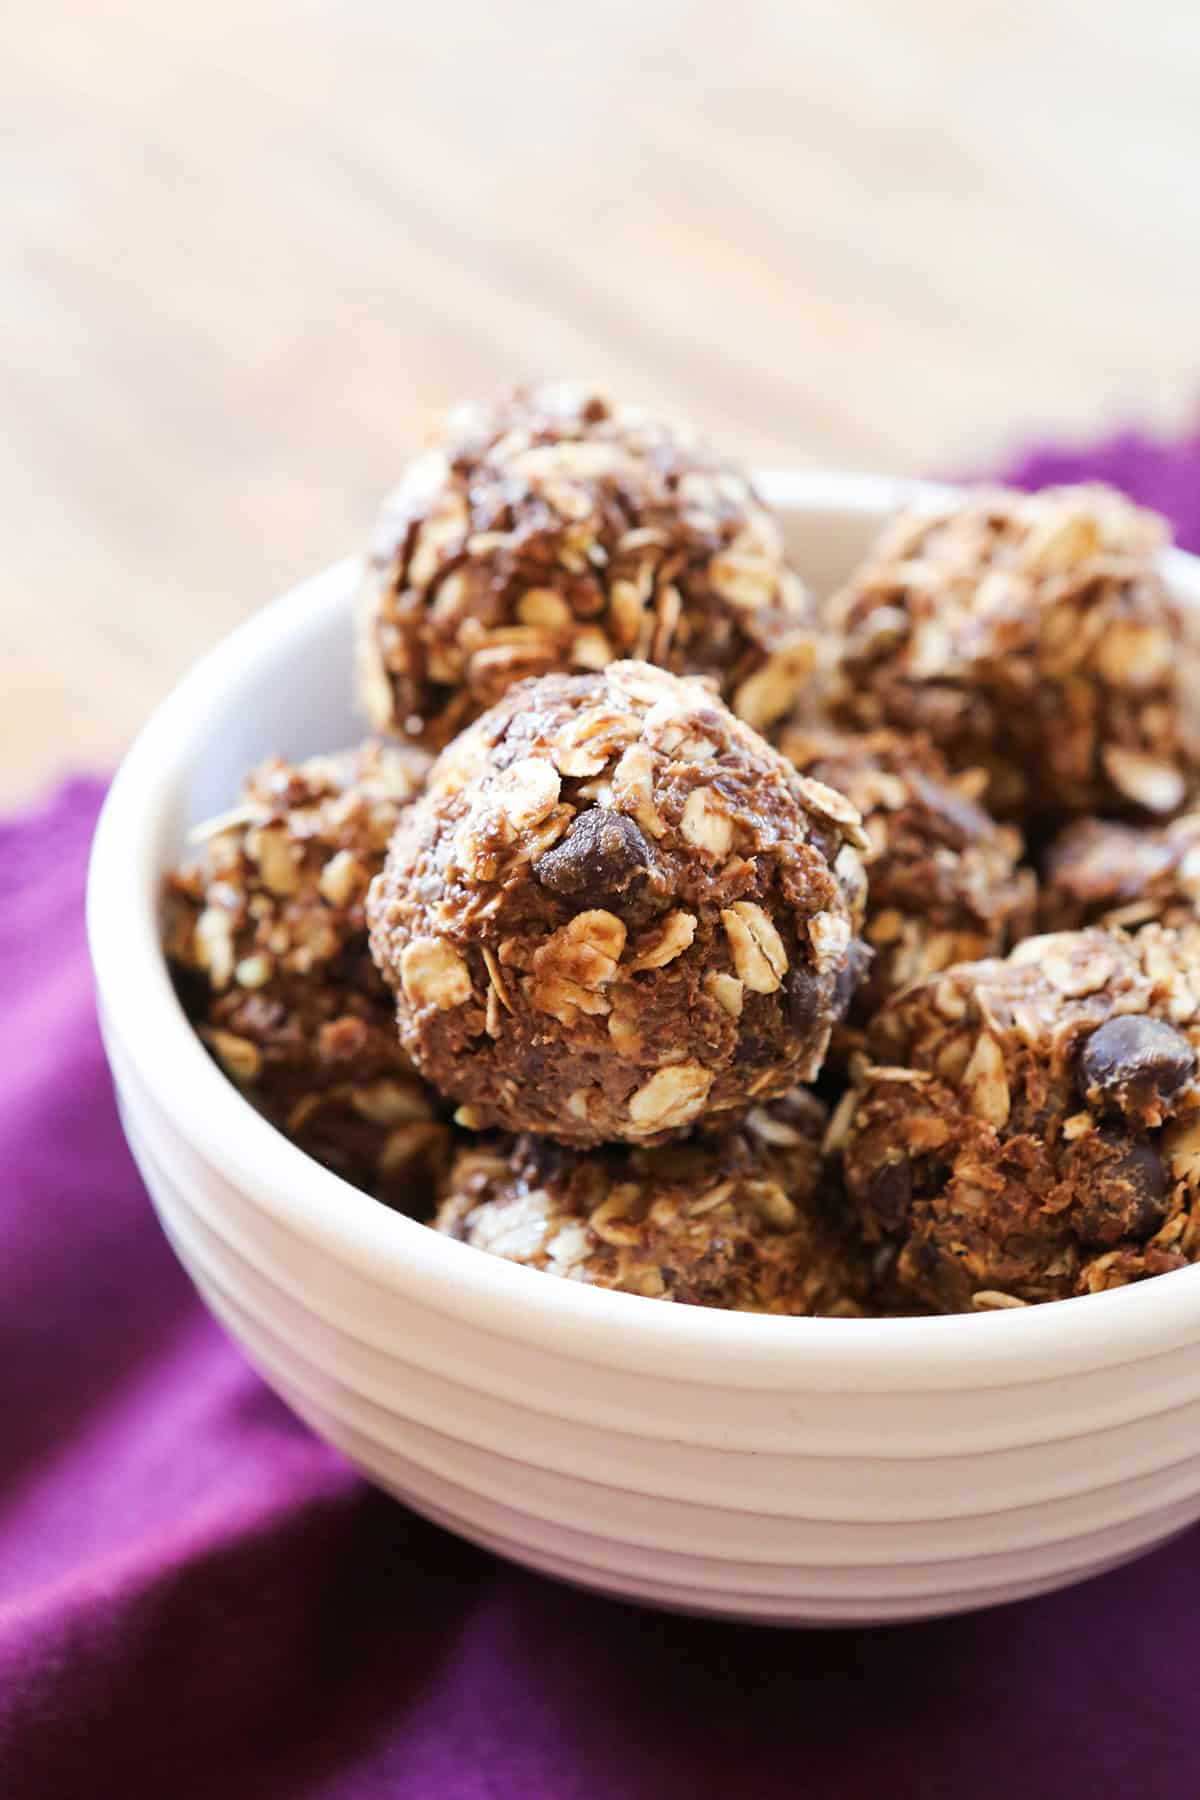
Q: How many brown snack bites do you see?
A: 8